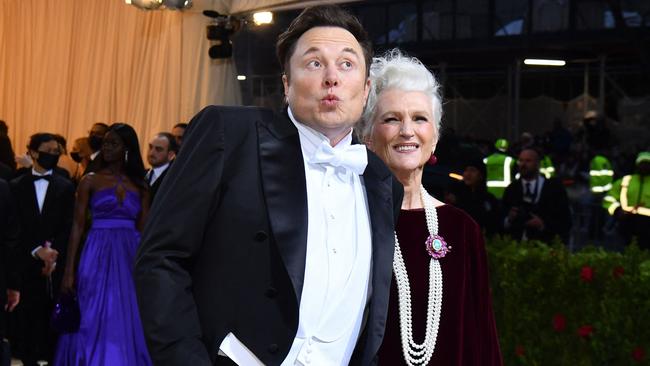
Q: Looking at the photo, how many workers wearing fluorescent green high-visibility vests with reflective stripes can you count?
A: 4